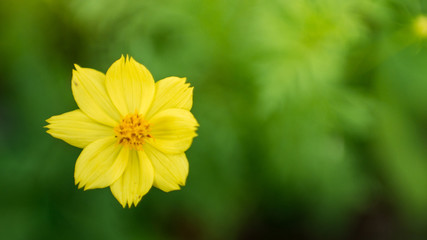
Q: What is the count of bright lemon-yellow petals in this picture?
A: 8